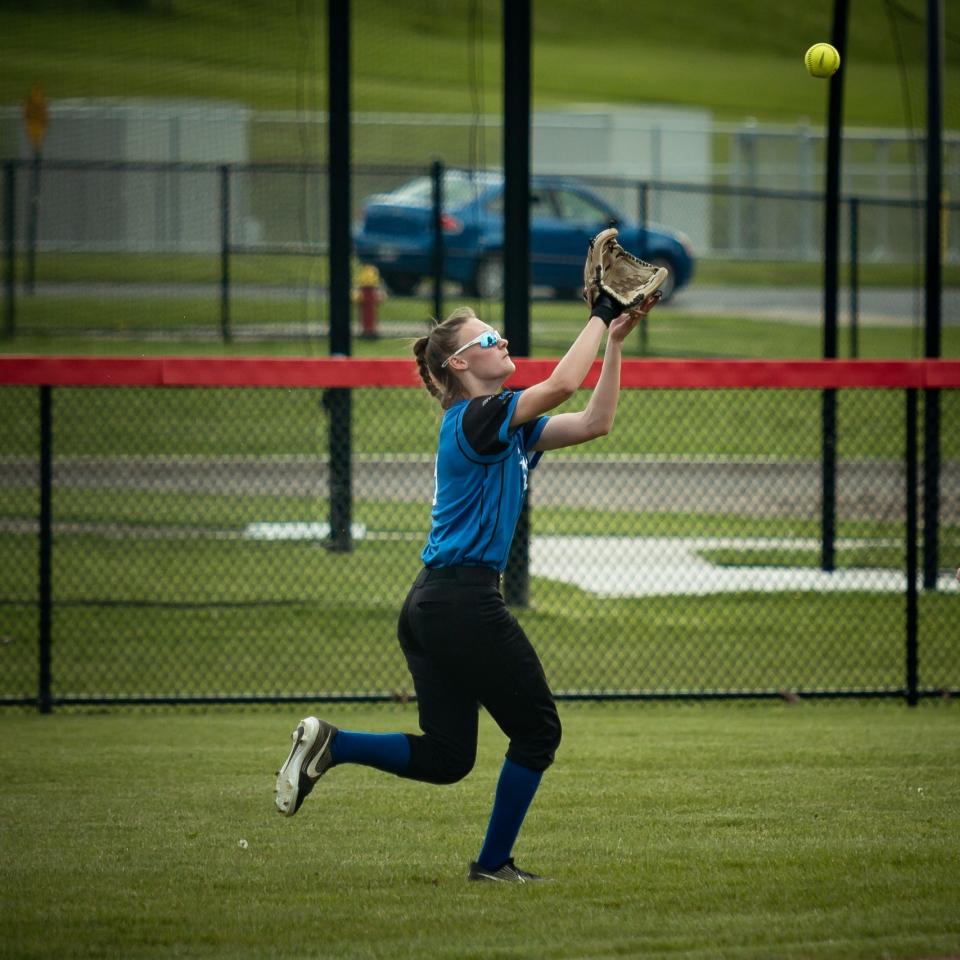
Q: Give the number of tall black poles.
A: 4